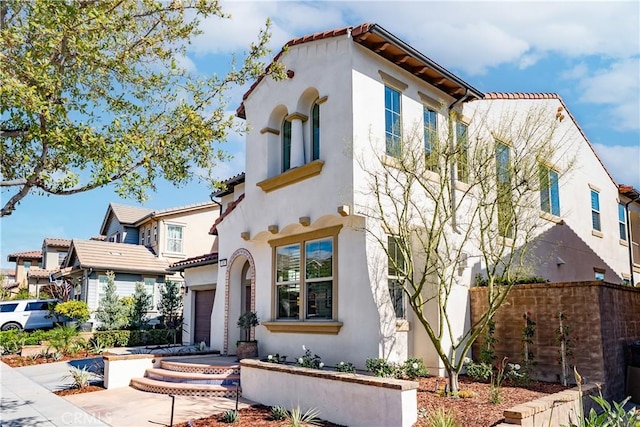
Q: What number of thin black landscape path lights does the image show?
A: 2